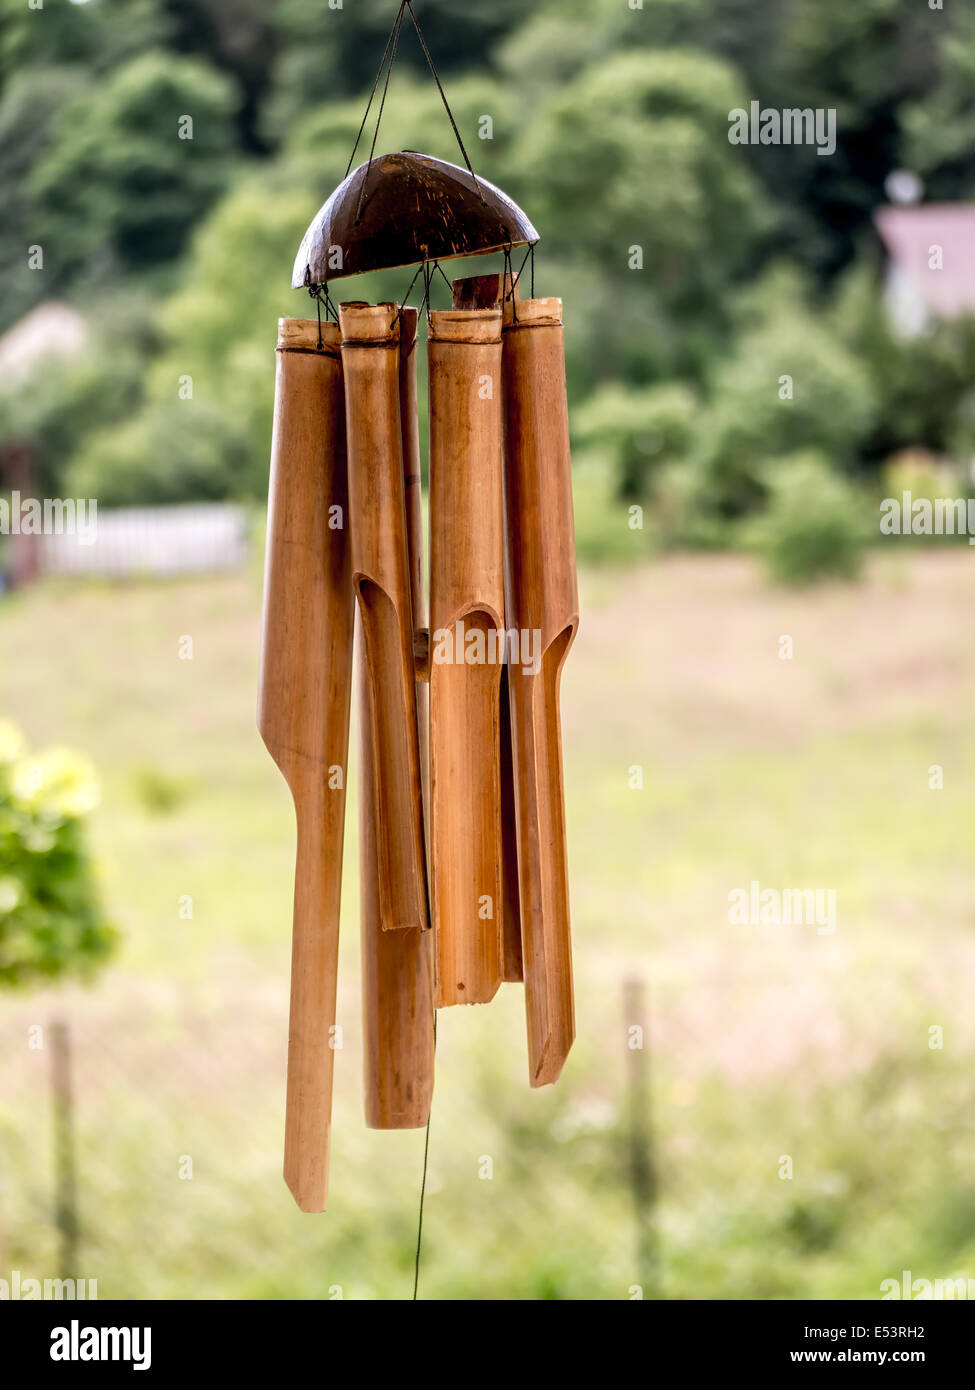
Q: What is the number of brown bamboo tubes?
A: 6